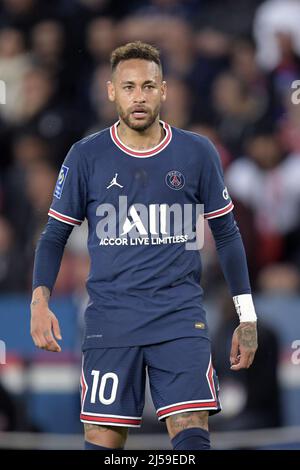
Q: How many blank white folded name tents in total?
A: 0